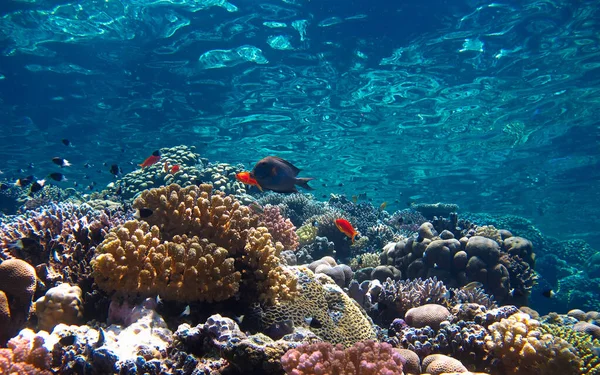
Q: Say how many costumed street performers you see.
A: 0